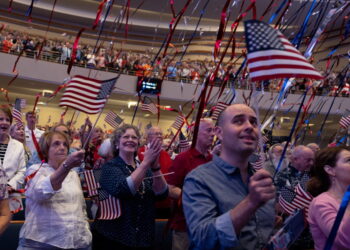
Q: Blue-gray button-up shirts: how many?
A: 1